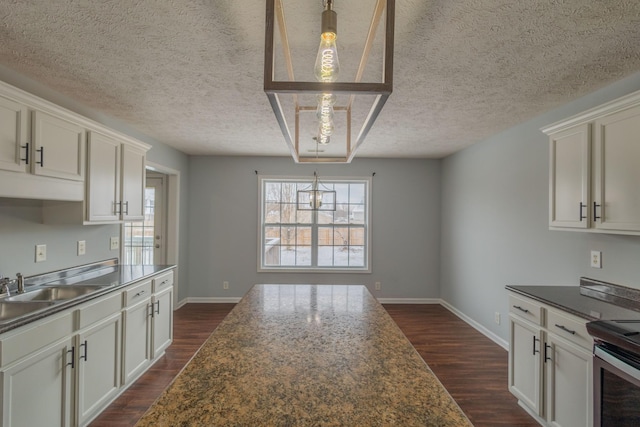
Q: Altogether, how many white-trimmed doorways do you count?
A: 1